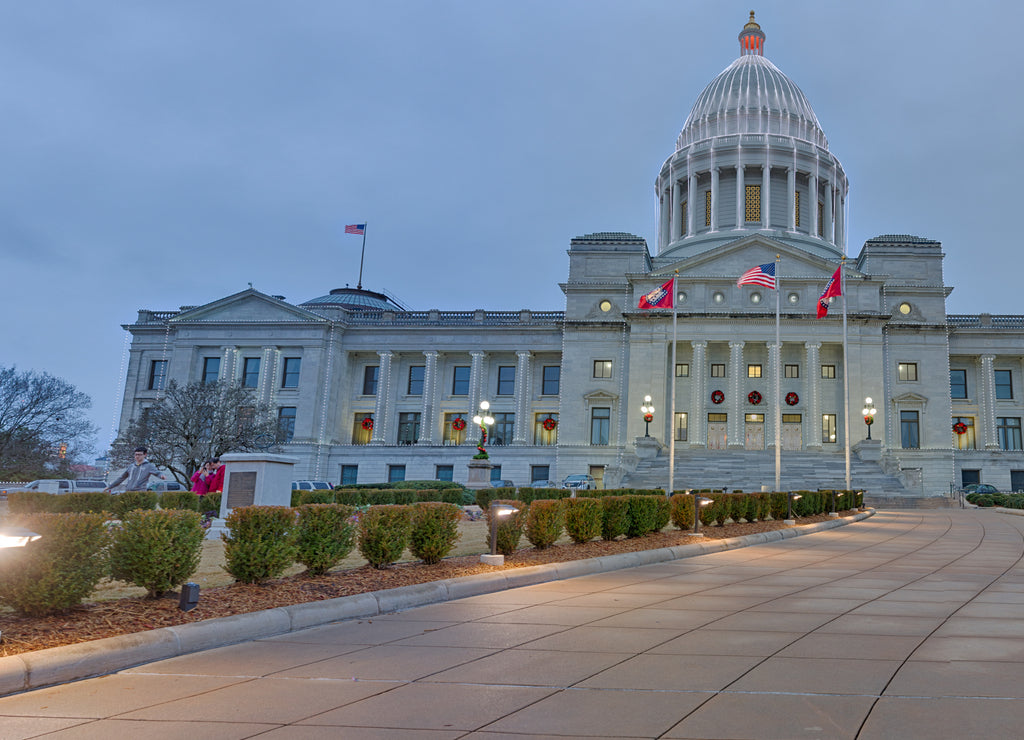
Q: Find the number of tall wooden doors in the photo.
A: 3